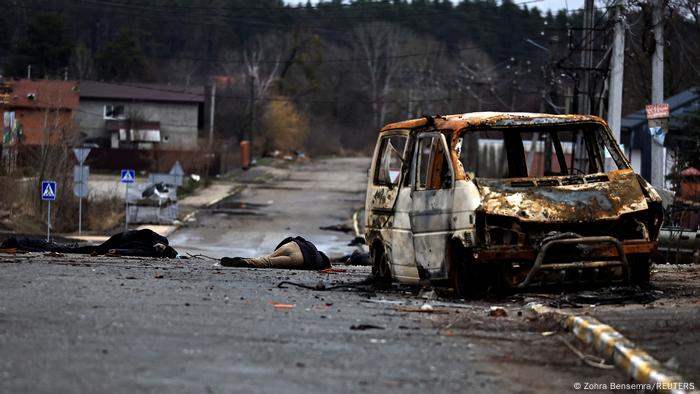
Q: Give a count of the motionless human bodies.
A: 2